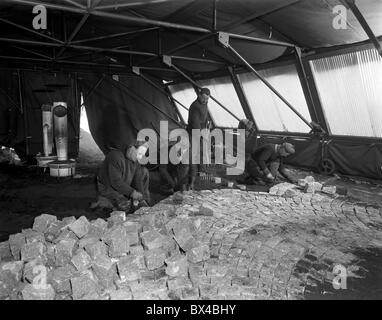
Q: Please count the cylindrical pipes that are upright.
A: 2